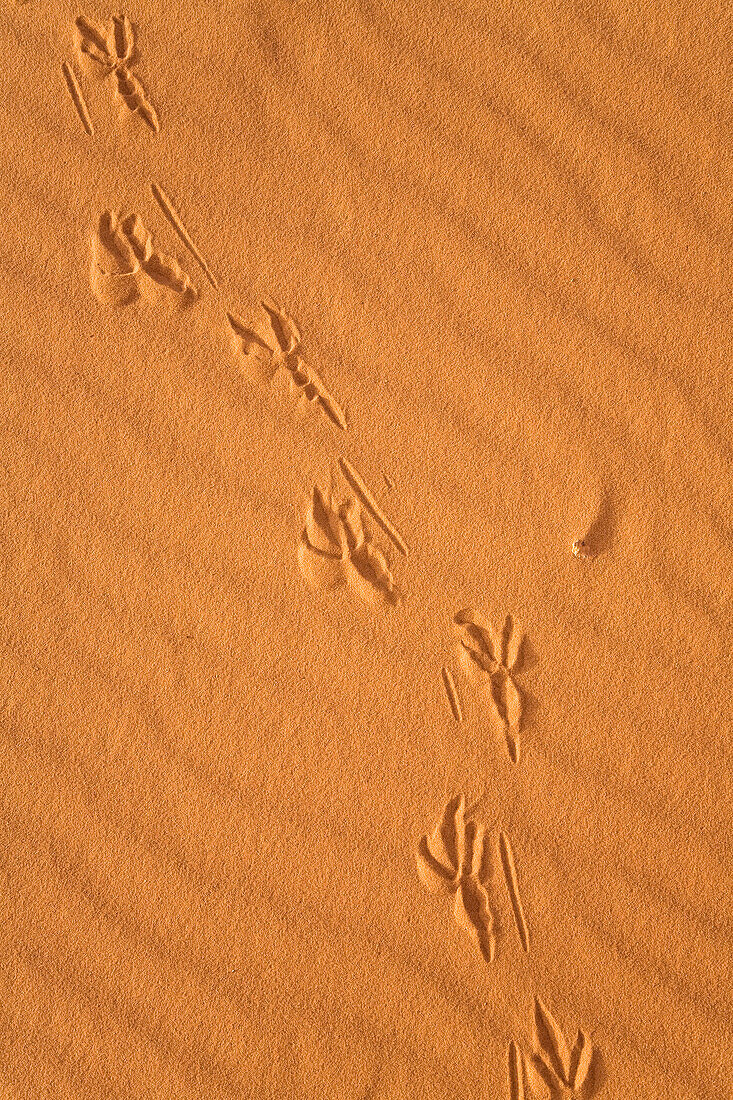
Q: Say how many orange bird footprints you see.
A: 7